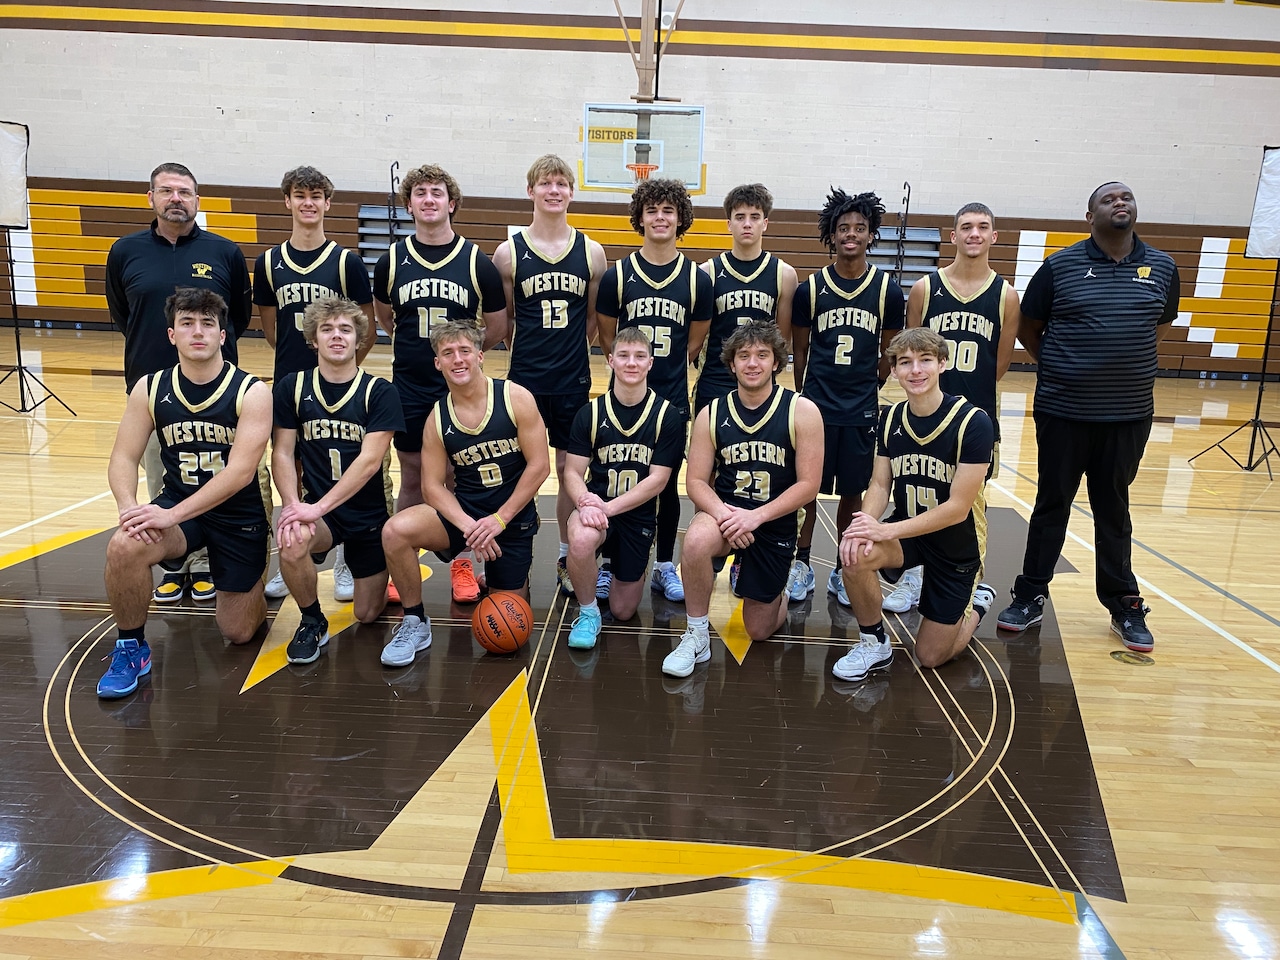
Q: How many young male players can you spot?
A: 13